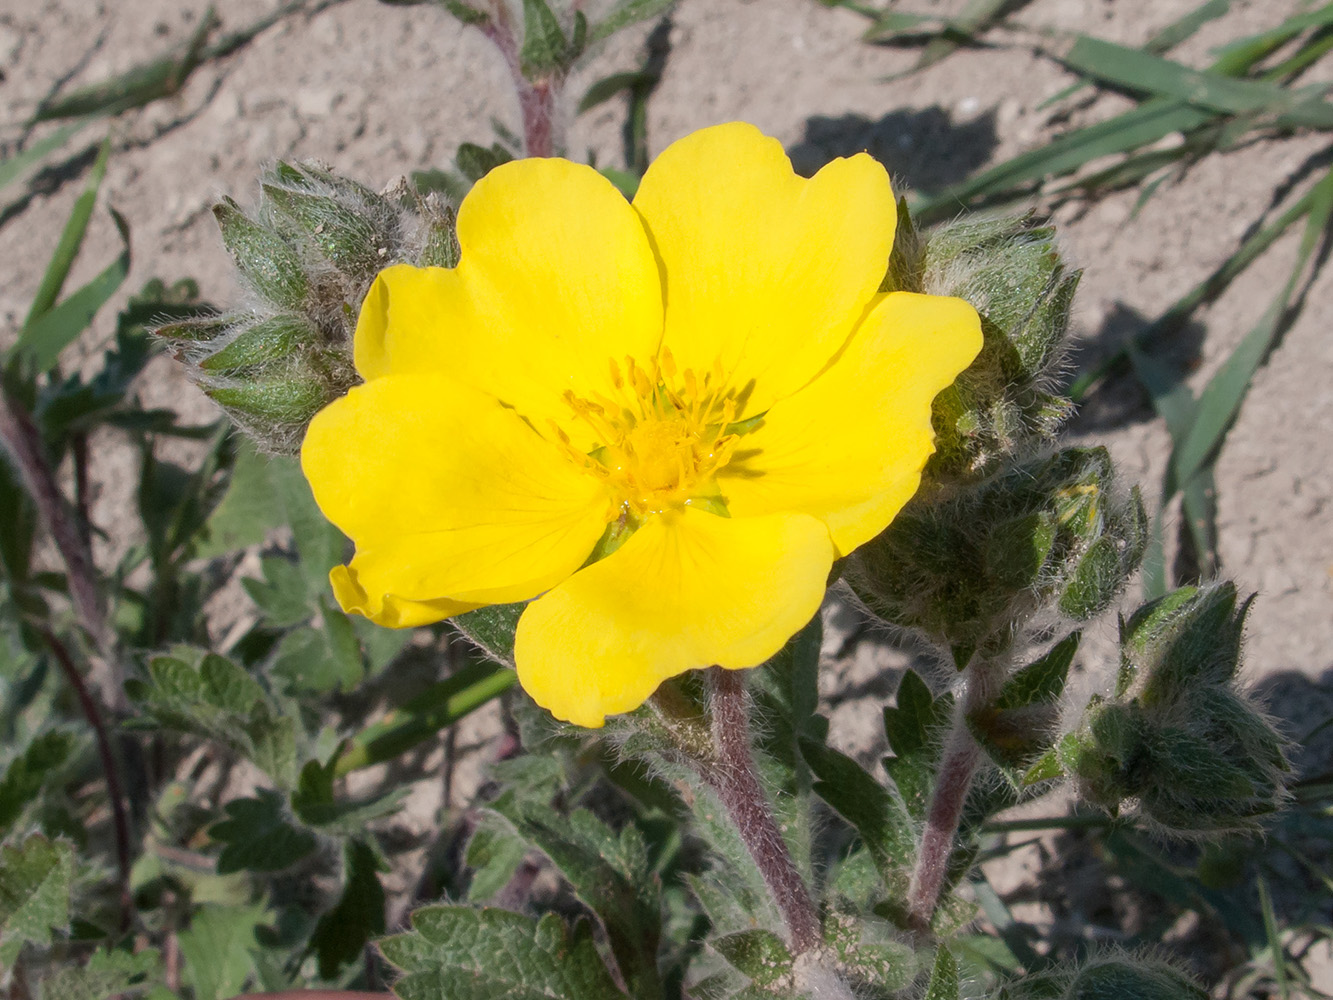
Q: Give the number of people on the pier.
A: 0